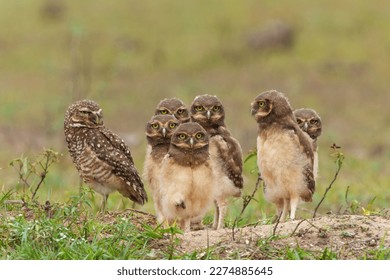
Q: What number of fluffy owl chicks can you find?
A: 6